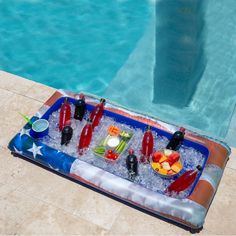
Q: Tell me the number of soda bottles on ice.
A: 9